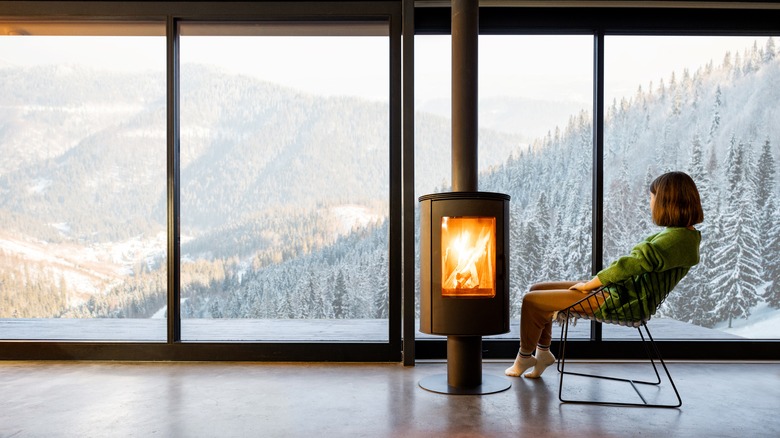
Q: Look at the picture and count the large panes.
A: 4